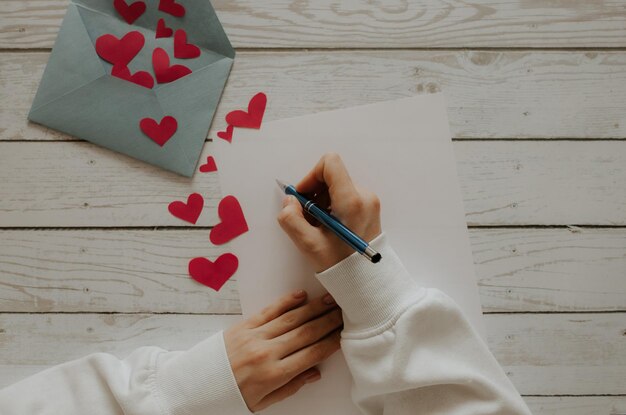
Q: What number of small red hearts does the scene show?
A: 14